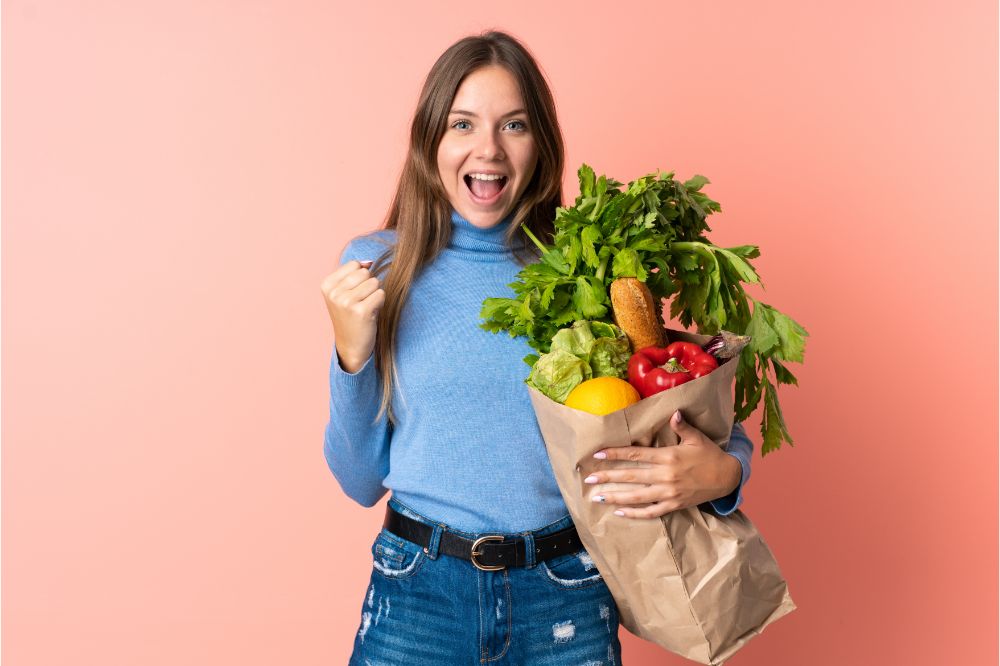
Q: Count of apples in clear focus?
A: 0